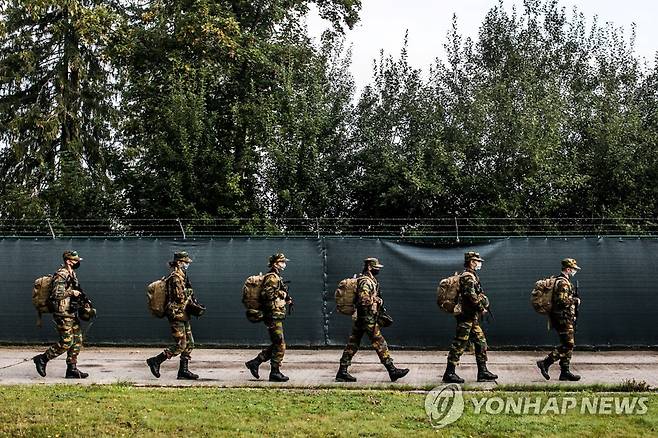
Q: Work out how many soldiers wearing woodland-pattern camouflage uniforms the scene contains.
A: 6